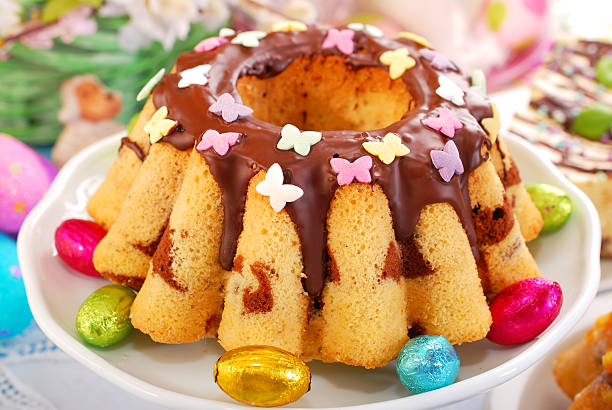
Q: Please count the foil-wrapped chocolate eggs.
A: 6